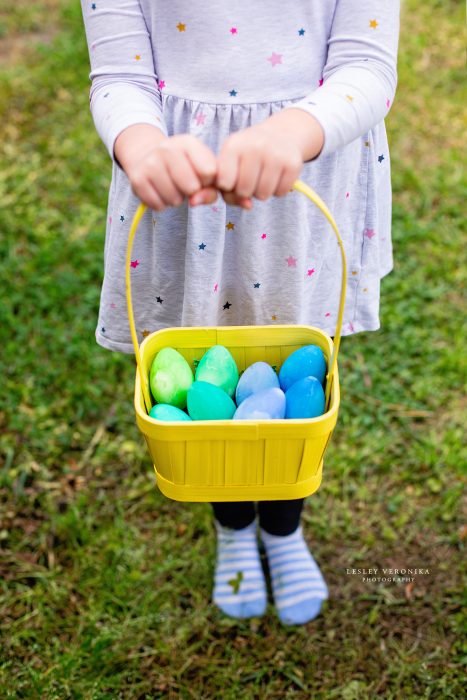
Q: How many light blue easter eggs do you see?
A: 2